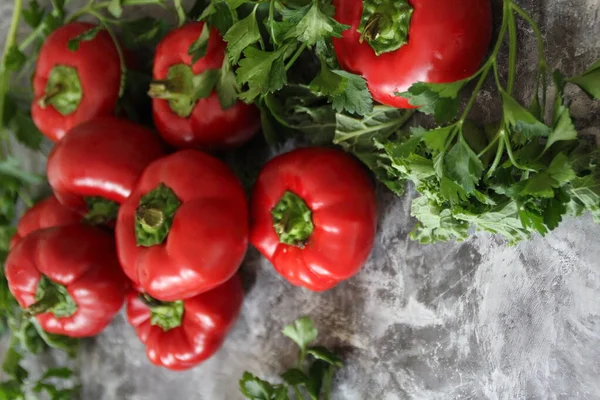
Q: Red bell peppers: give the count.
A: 9